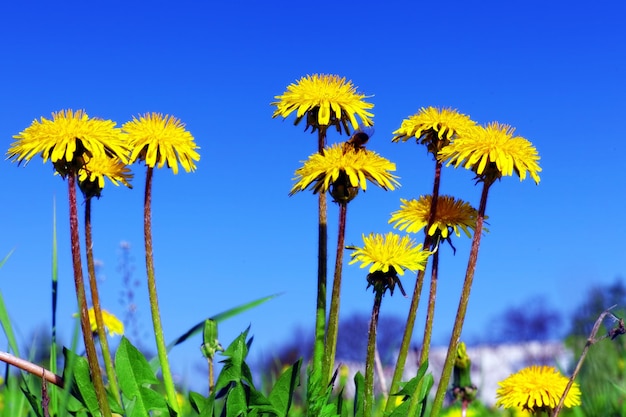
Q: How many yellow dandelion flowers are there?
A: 11